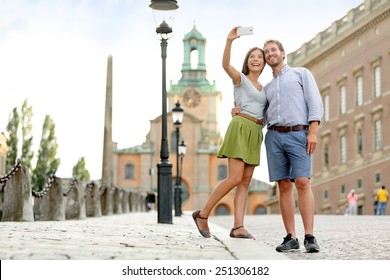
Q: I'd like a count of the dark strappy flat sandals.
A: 2